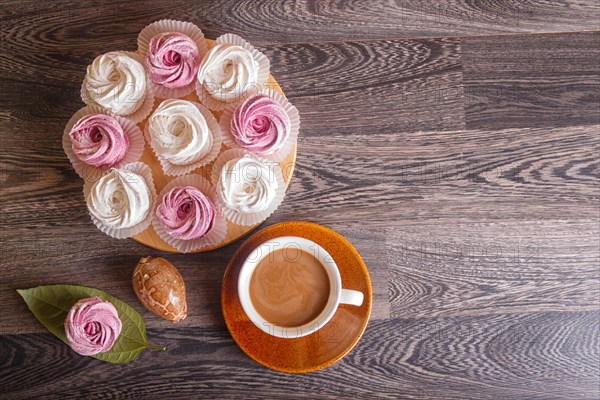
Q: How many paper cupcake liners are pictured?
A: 9